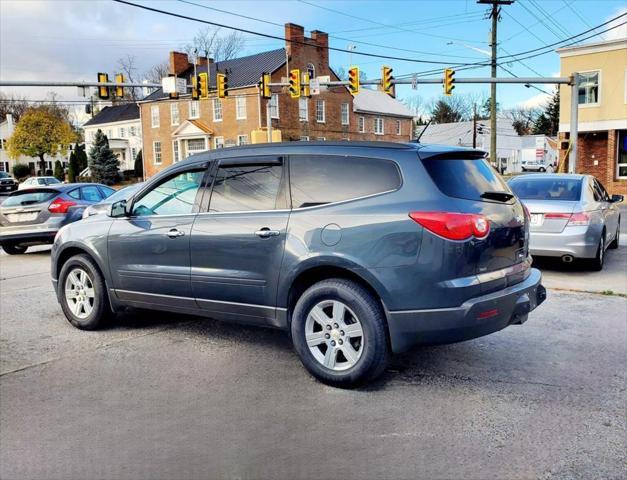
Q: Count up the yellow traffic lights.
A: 11